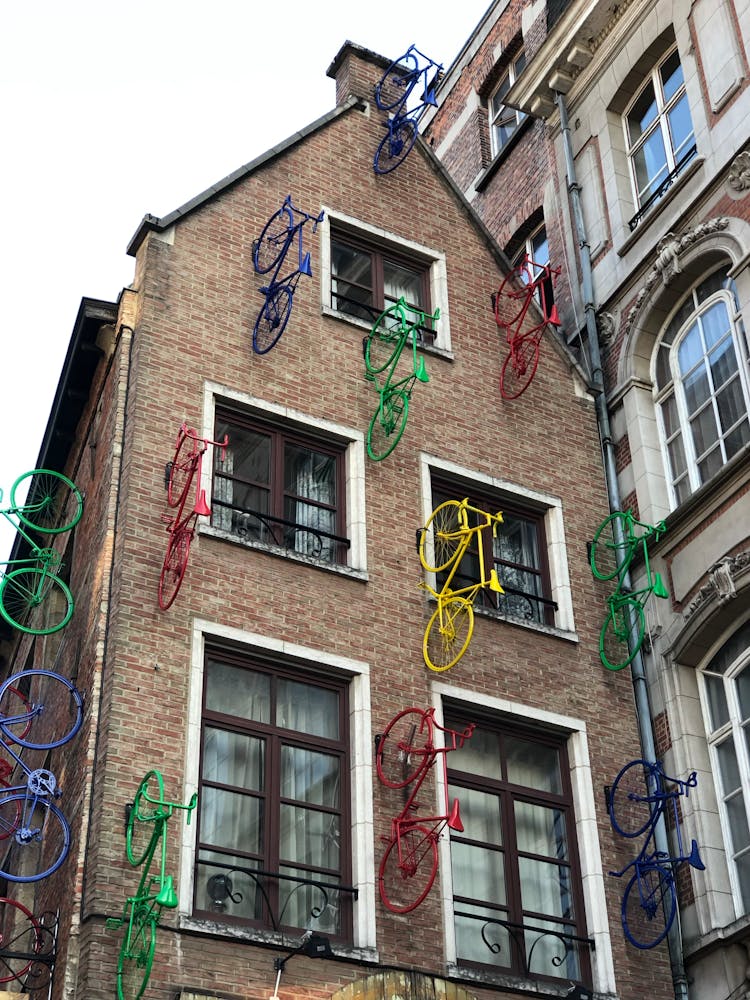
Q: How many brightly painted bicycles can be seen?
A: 14